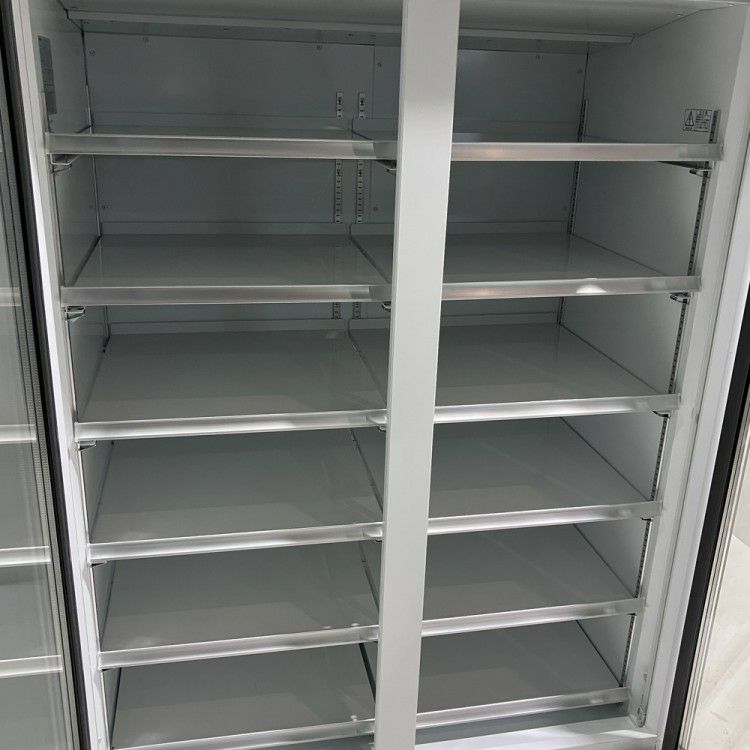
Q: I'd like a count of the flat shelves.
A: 12